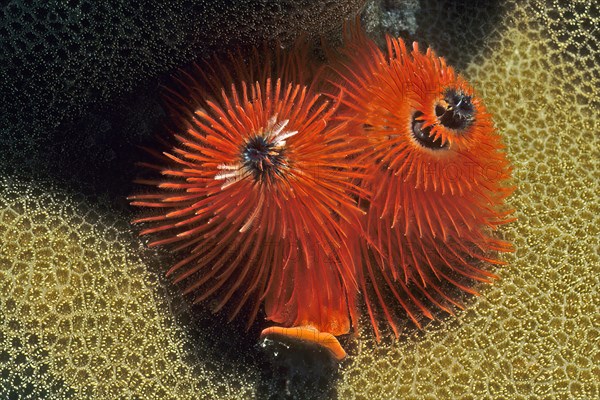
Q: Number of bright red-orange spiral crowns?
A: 2